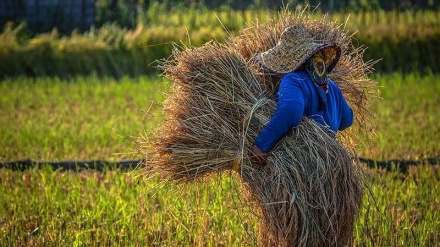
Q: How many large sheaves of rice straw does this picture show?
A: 2